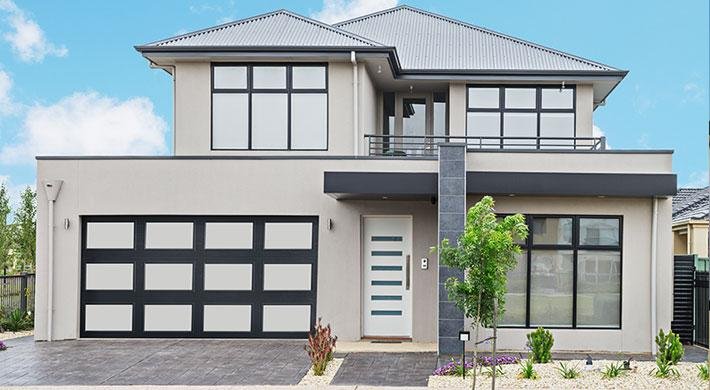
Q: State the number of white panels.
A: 12